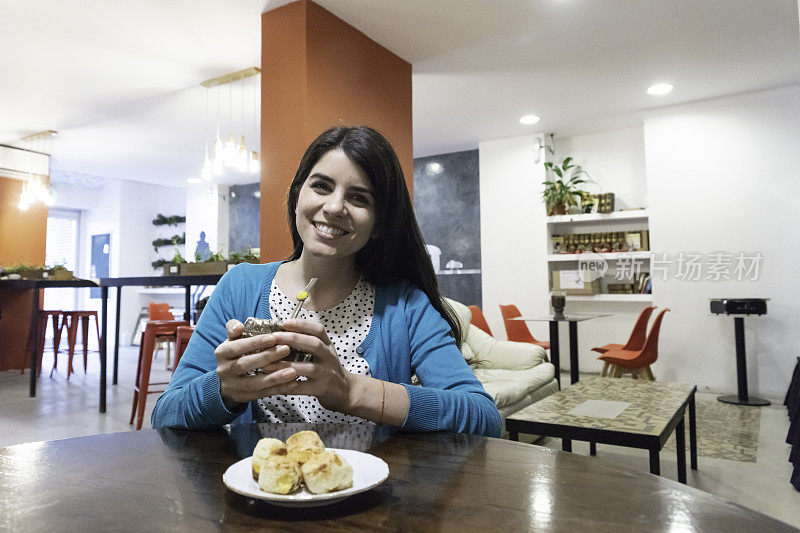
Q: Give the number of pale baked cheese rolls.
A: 4